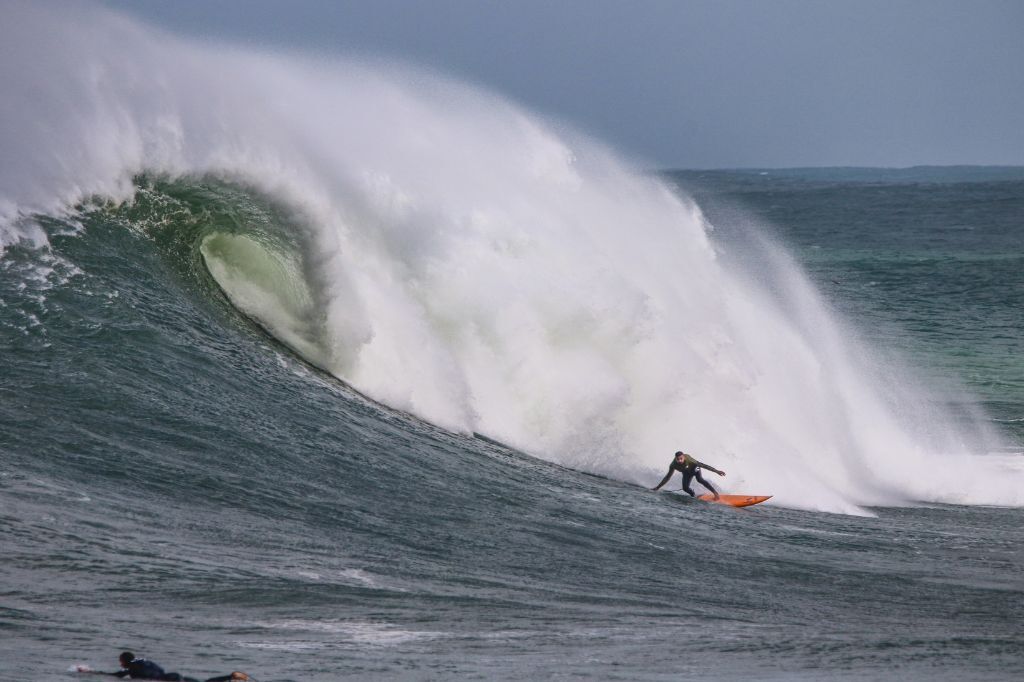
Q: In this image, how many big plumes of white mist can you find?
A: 1